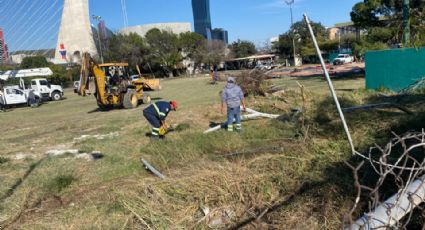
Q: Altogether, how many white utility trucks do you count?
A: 2